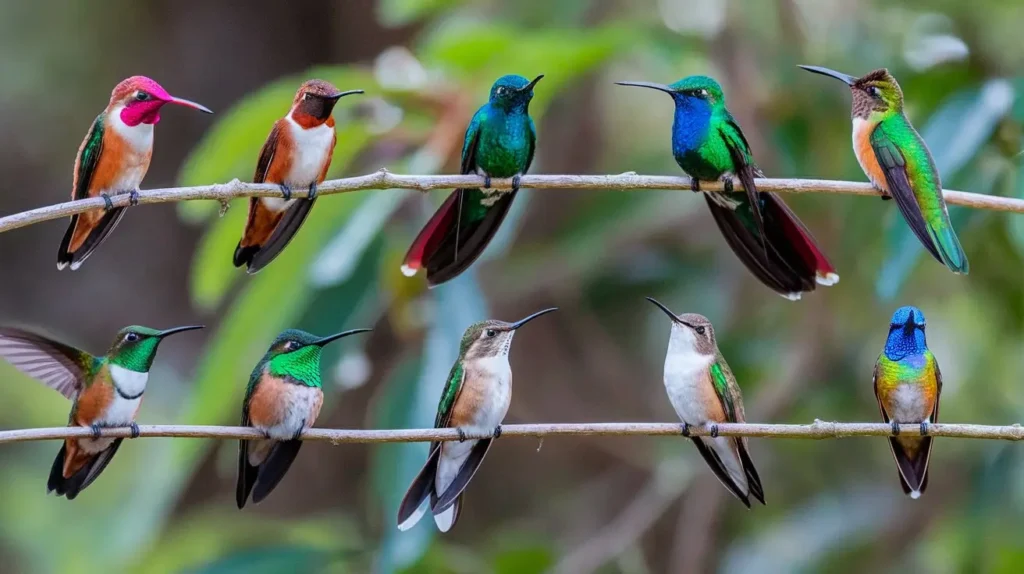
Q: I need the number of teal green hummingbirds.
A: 2